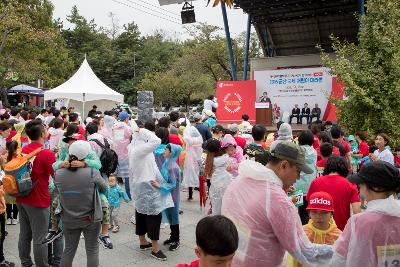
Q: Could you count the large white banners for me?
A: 1